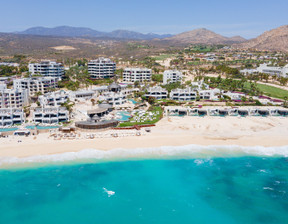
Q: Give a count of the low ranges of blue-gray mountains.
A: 1